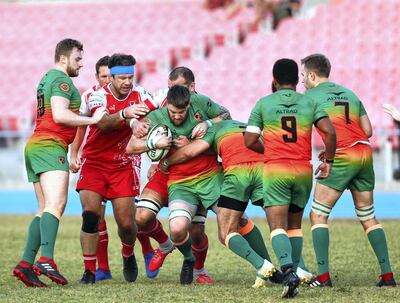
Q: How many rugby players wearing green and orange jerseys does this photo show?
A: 5